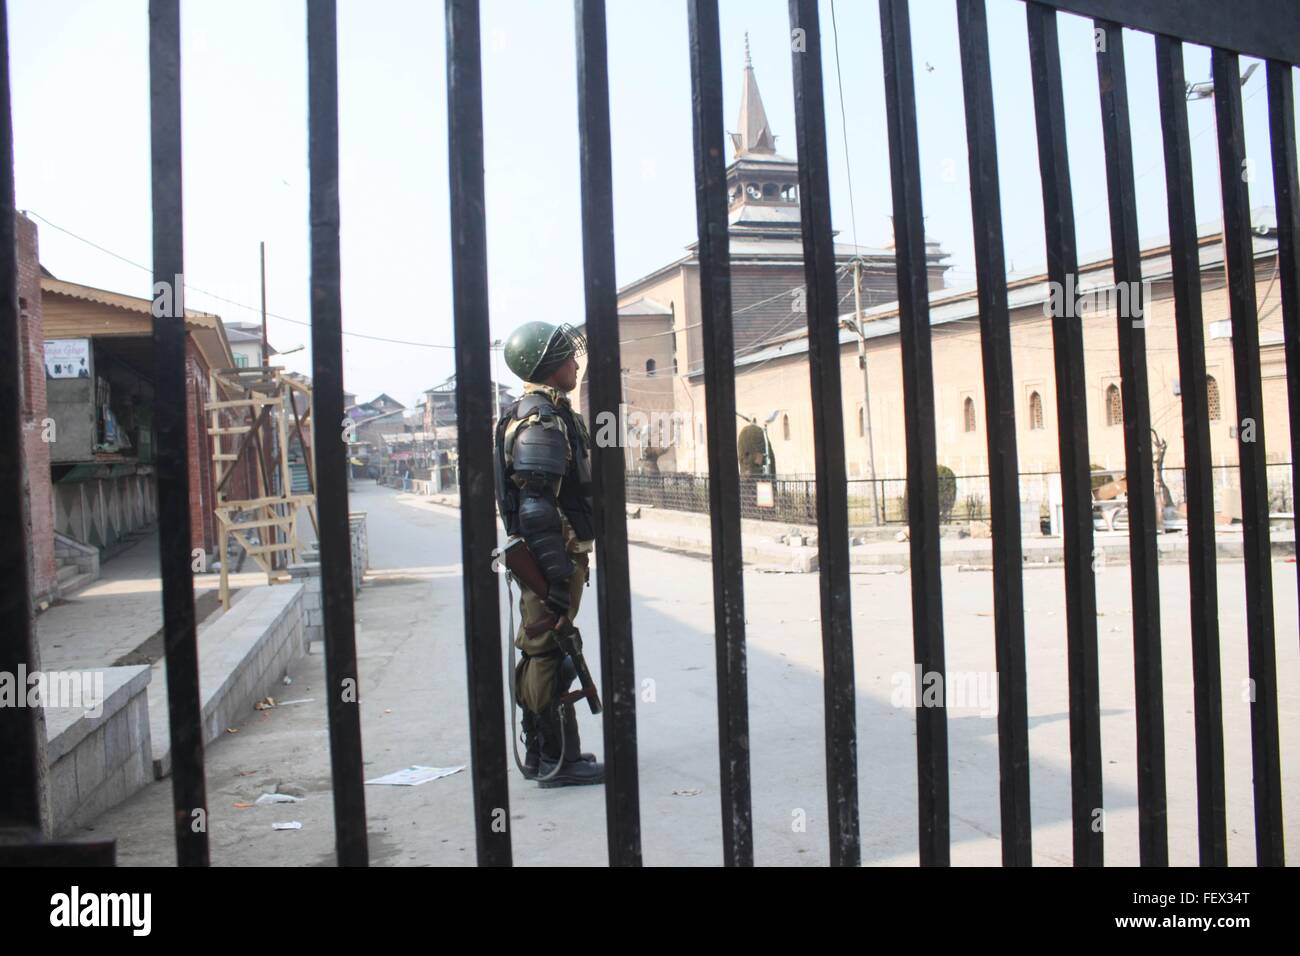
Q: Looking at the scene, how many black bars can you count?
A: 14